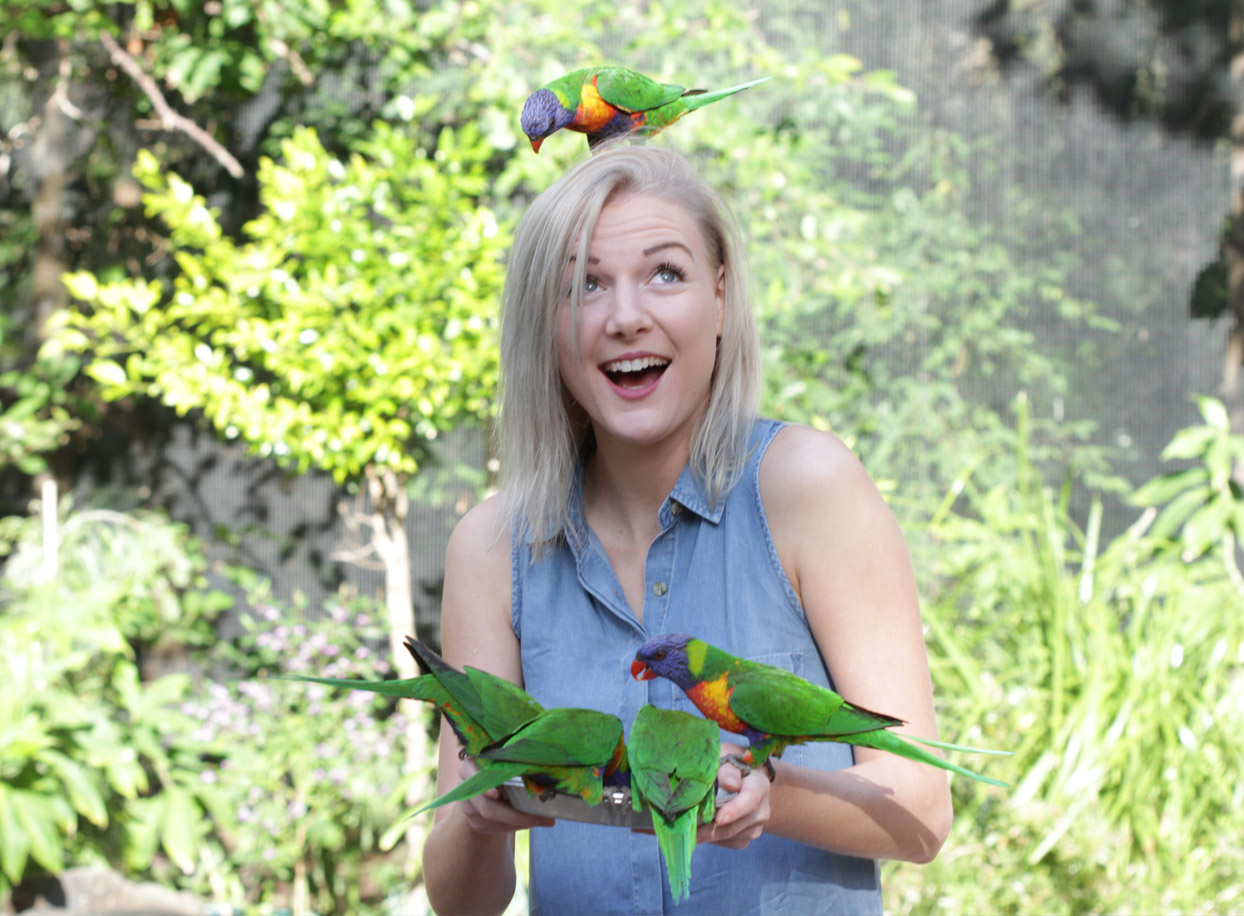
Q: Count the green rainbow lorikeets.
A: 5